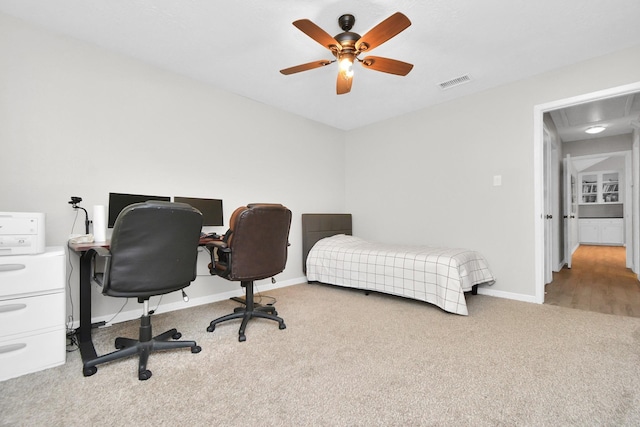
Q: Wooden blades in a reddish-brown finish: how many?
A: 5